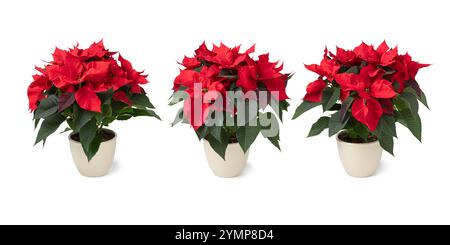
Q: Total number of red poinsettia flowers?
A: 3